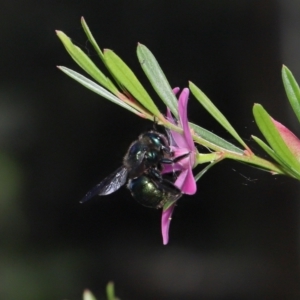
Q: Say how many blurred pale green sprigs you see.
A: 2